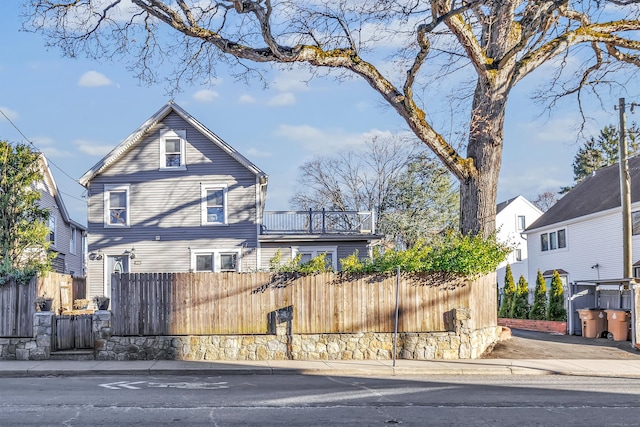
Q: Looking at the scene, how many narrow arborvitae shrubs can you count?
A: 4